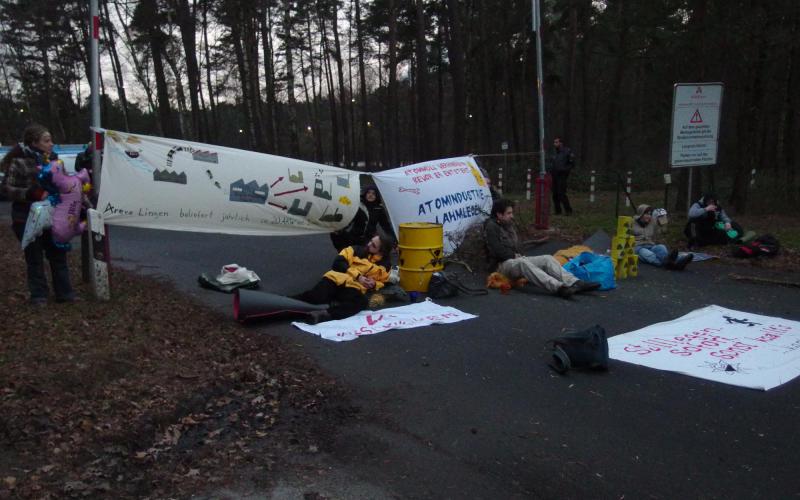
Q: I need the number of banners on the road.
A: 2